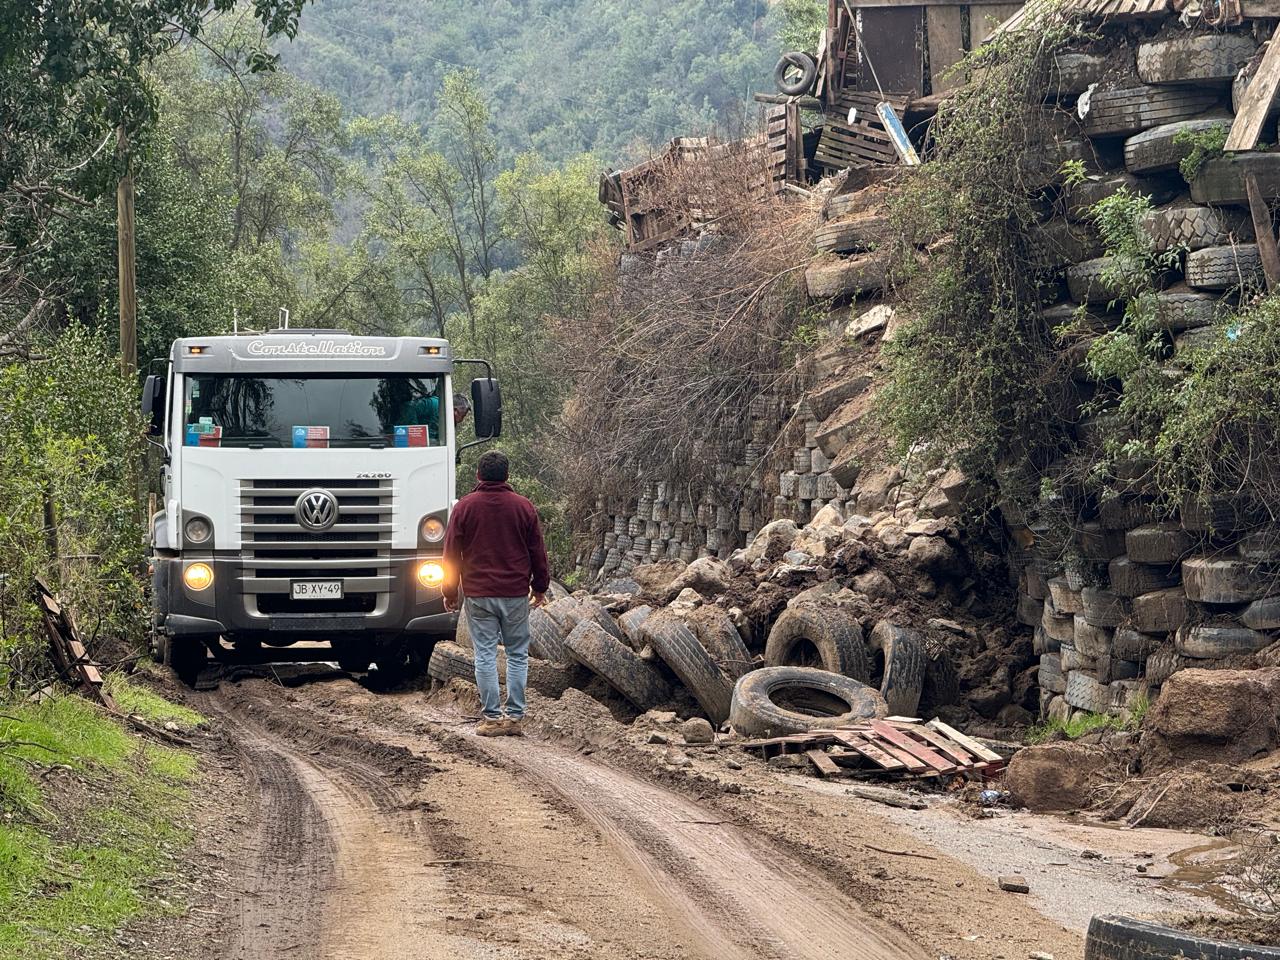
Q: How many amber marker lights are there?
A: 2